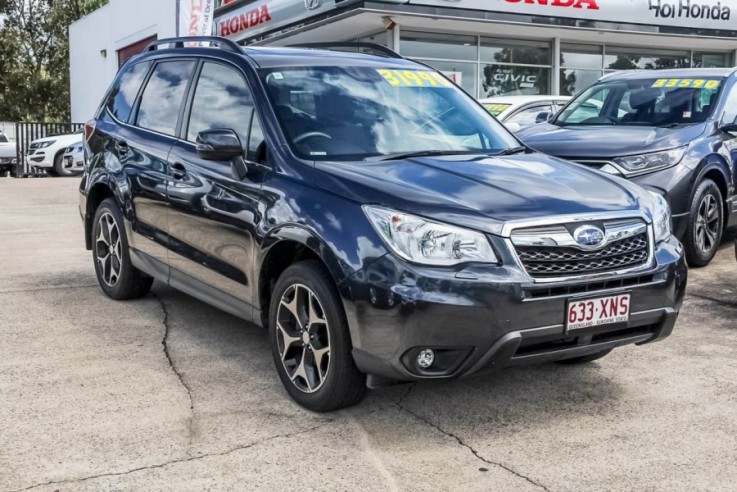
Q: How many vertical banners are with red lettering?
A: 1